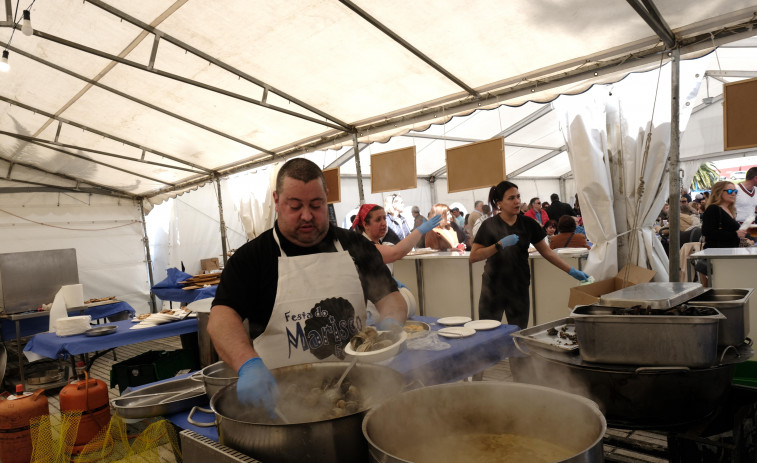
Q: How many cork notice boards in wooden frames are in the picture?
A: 4